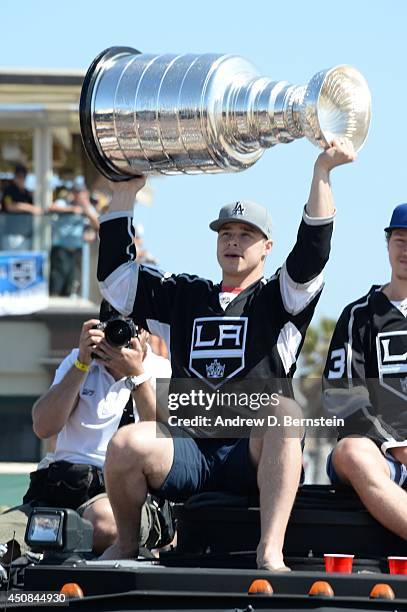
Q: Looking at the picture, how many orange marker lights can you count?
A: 4